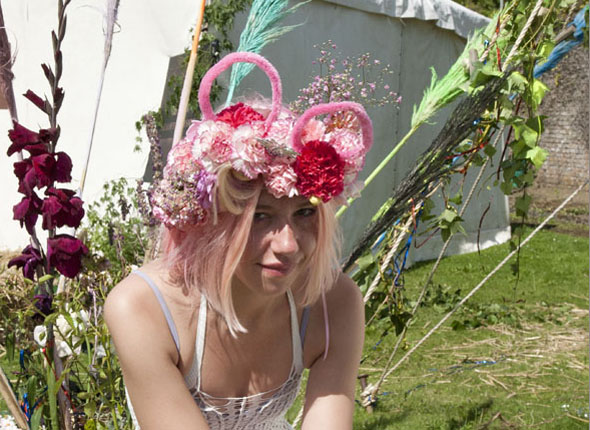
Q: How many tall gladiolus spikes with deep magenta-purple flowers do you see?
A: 1